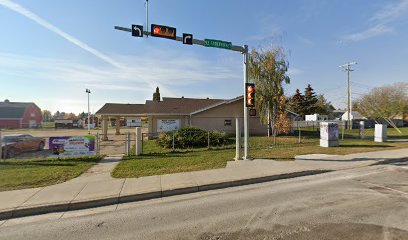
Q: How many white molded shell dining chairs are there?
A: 0